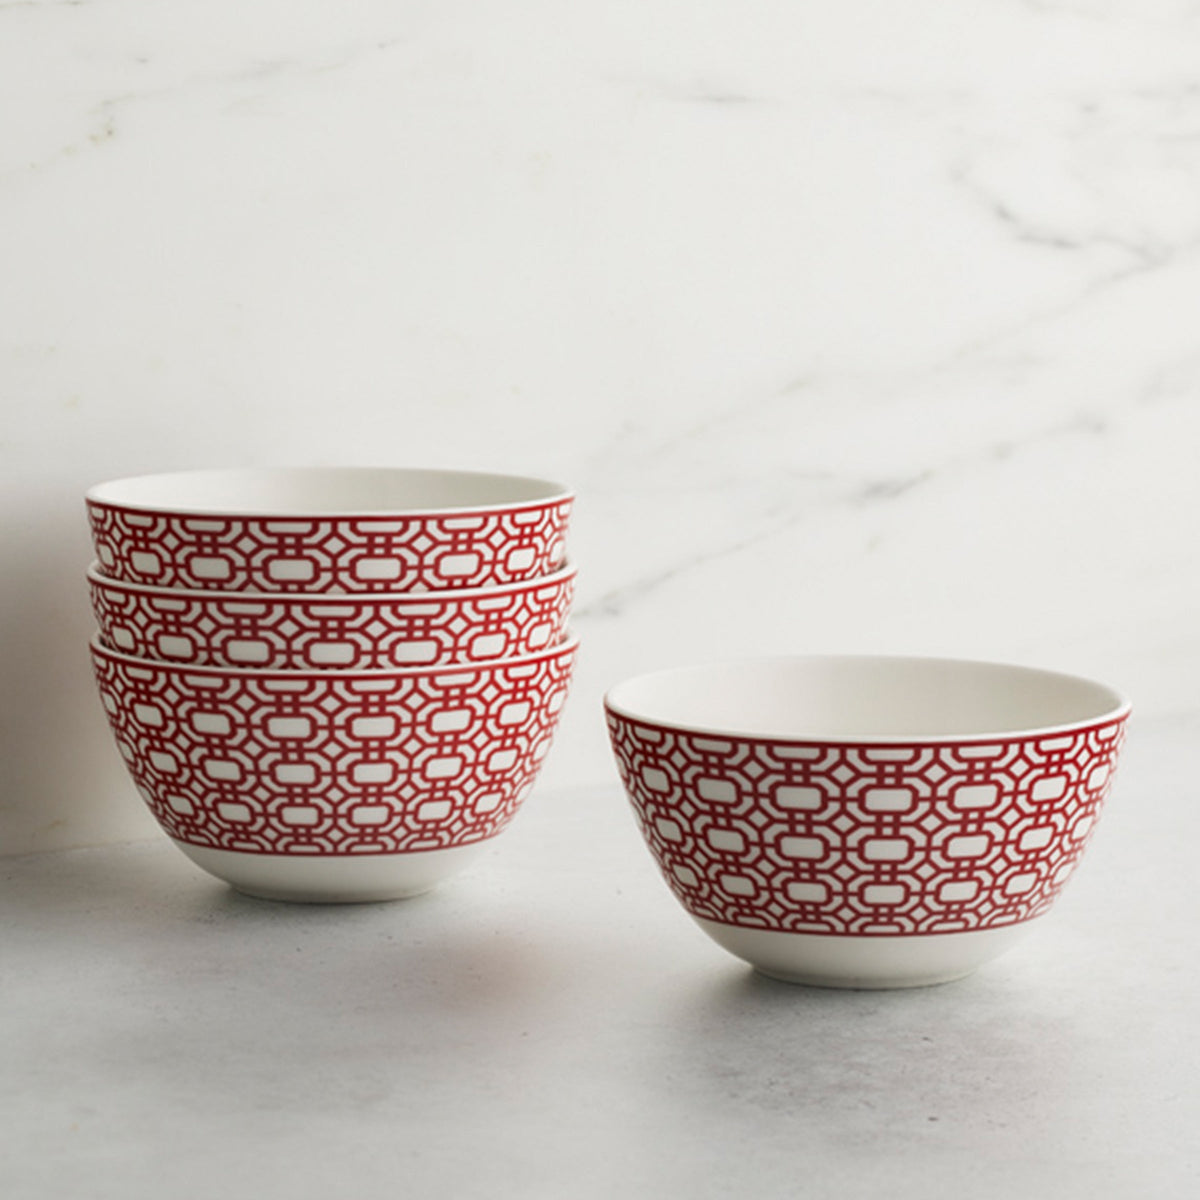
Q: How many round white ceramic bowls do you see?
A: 4